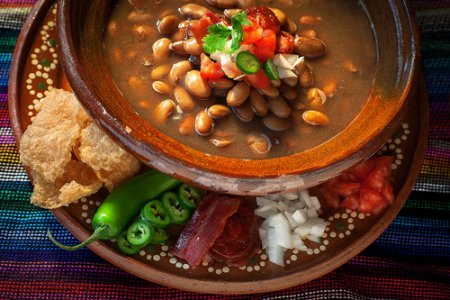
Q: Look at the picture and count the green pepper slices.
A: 8